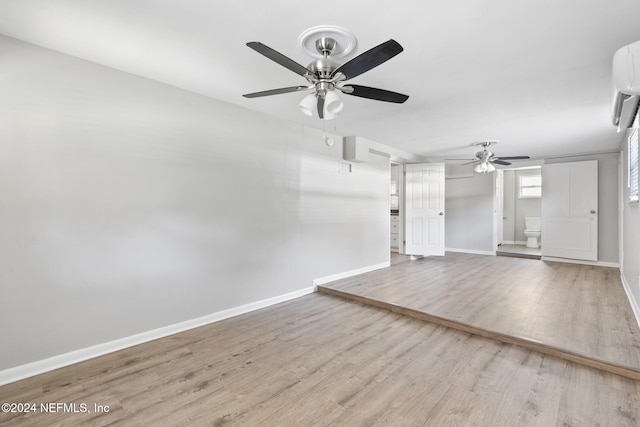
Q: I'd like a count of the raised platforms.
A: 1